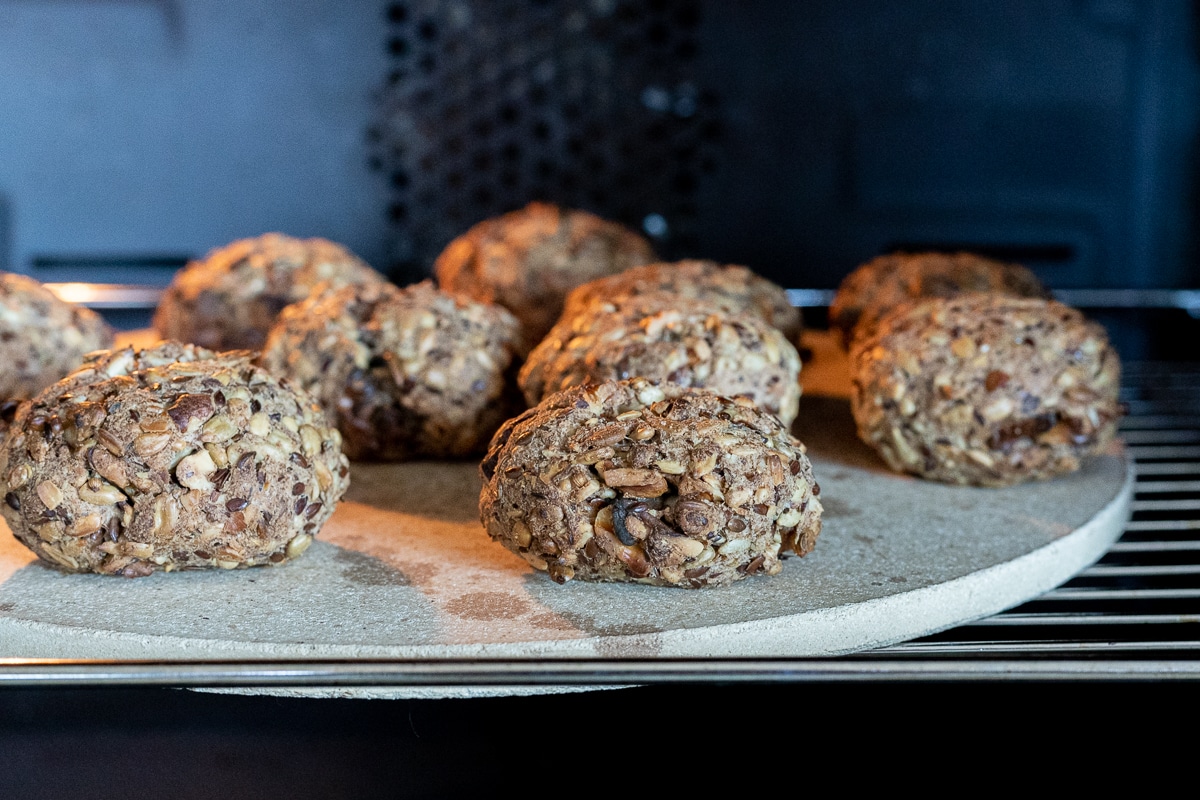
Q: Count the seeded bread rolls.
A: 10